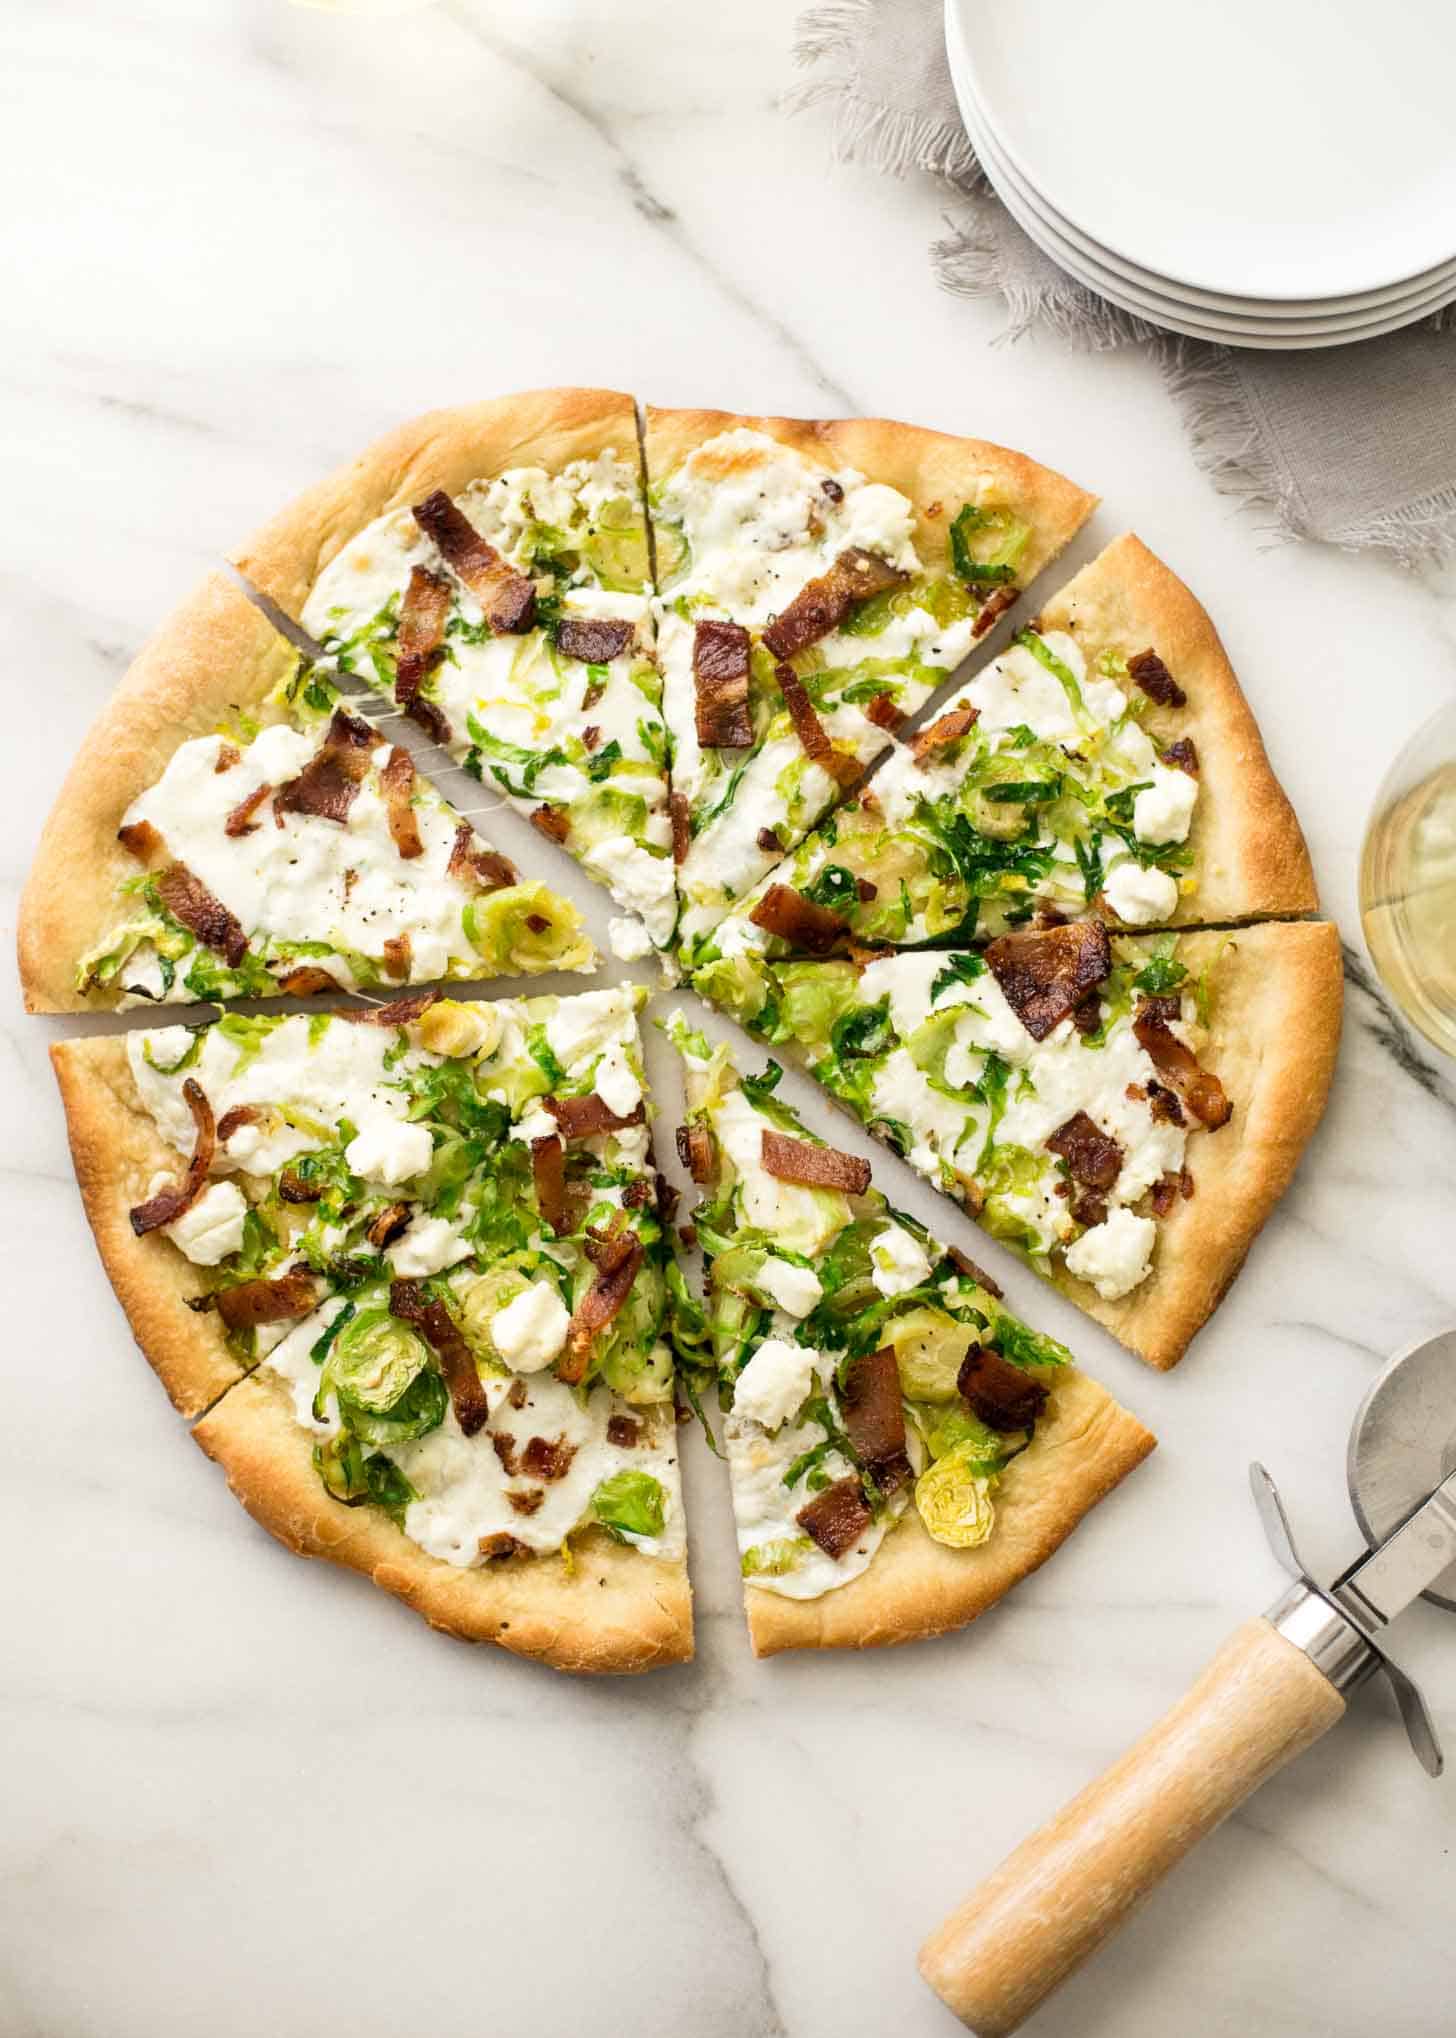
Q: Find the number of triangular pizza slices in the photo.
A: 8